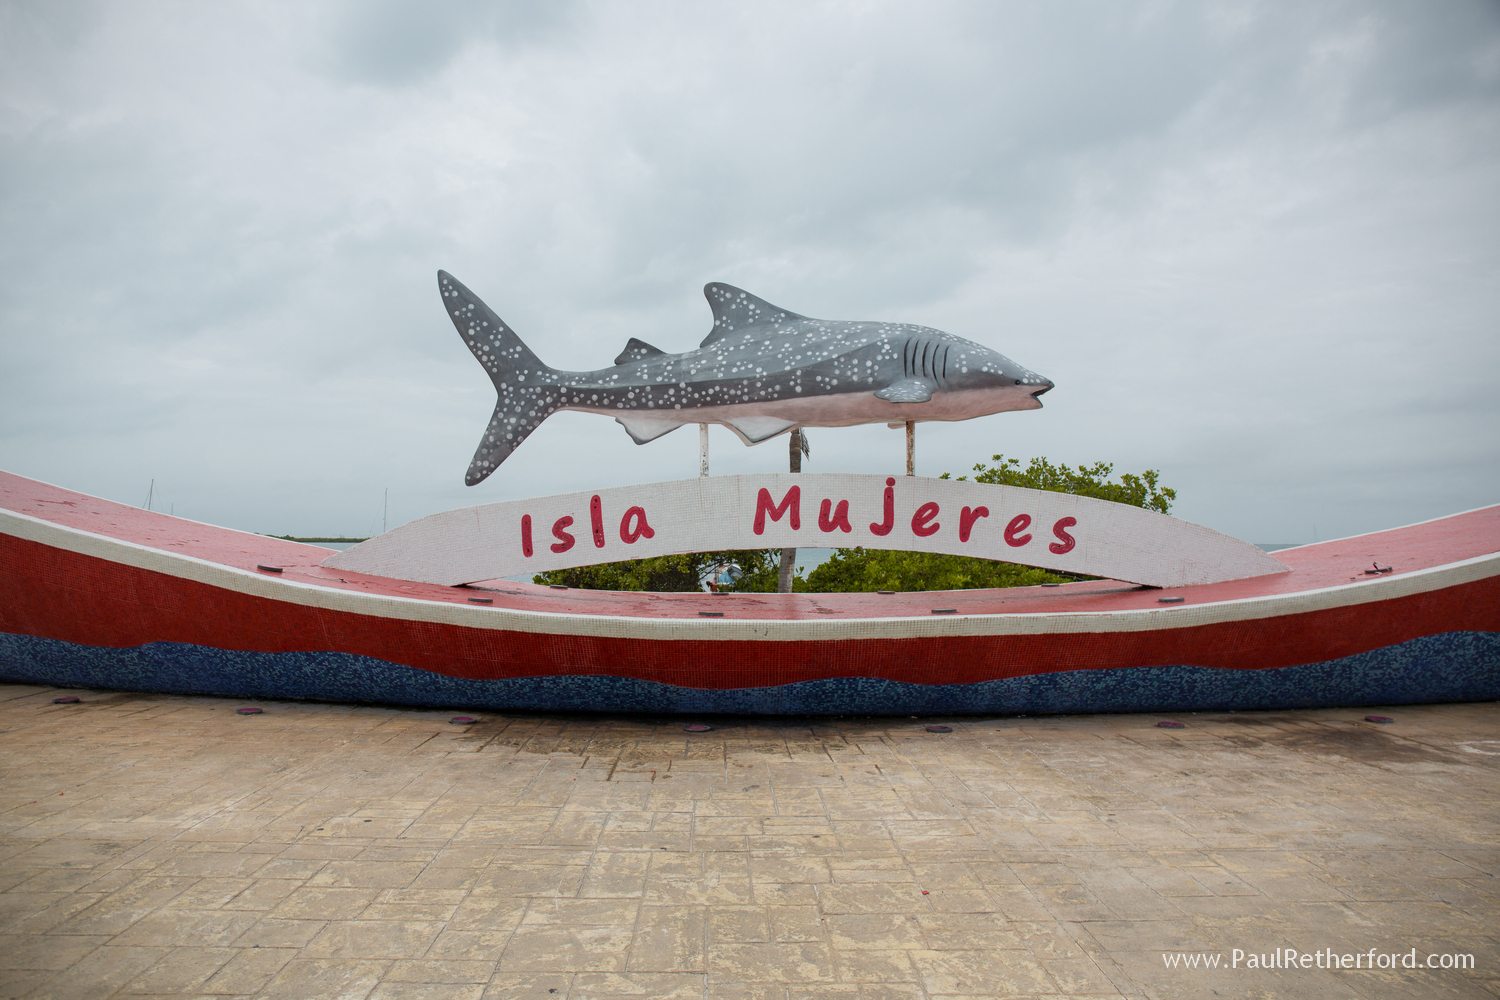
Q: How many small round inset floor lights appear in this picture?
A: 7